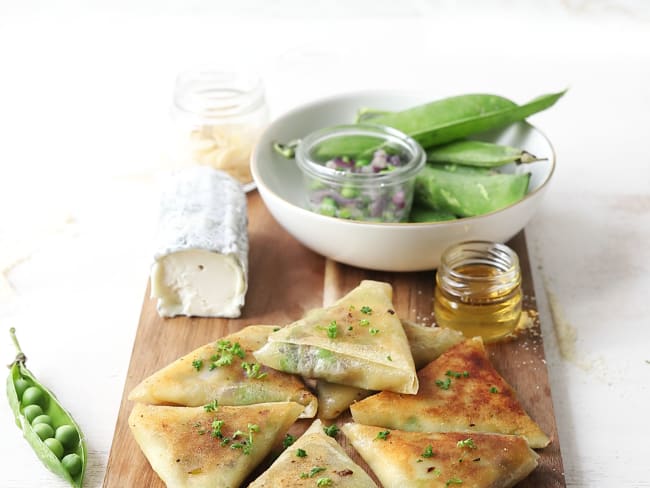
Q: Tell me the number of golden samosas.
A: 7